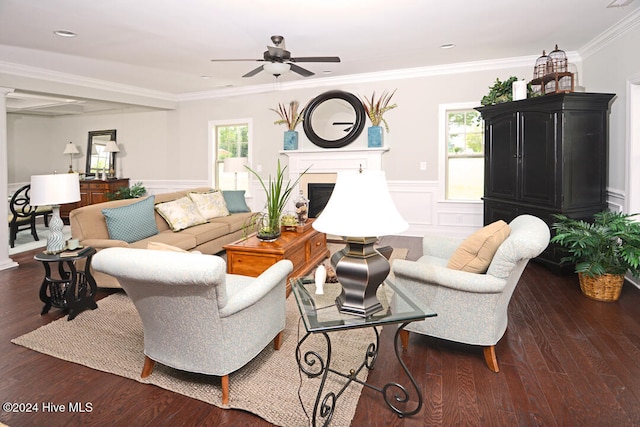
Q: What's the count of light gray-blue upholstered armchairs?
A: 2